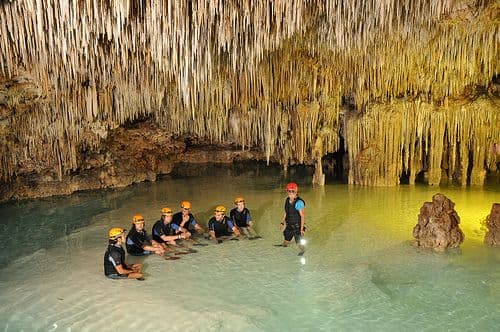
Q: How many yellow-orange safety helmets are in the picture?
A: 6